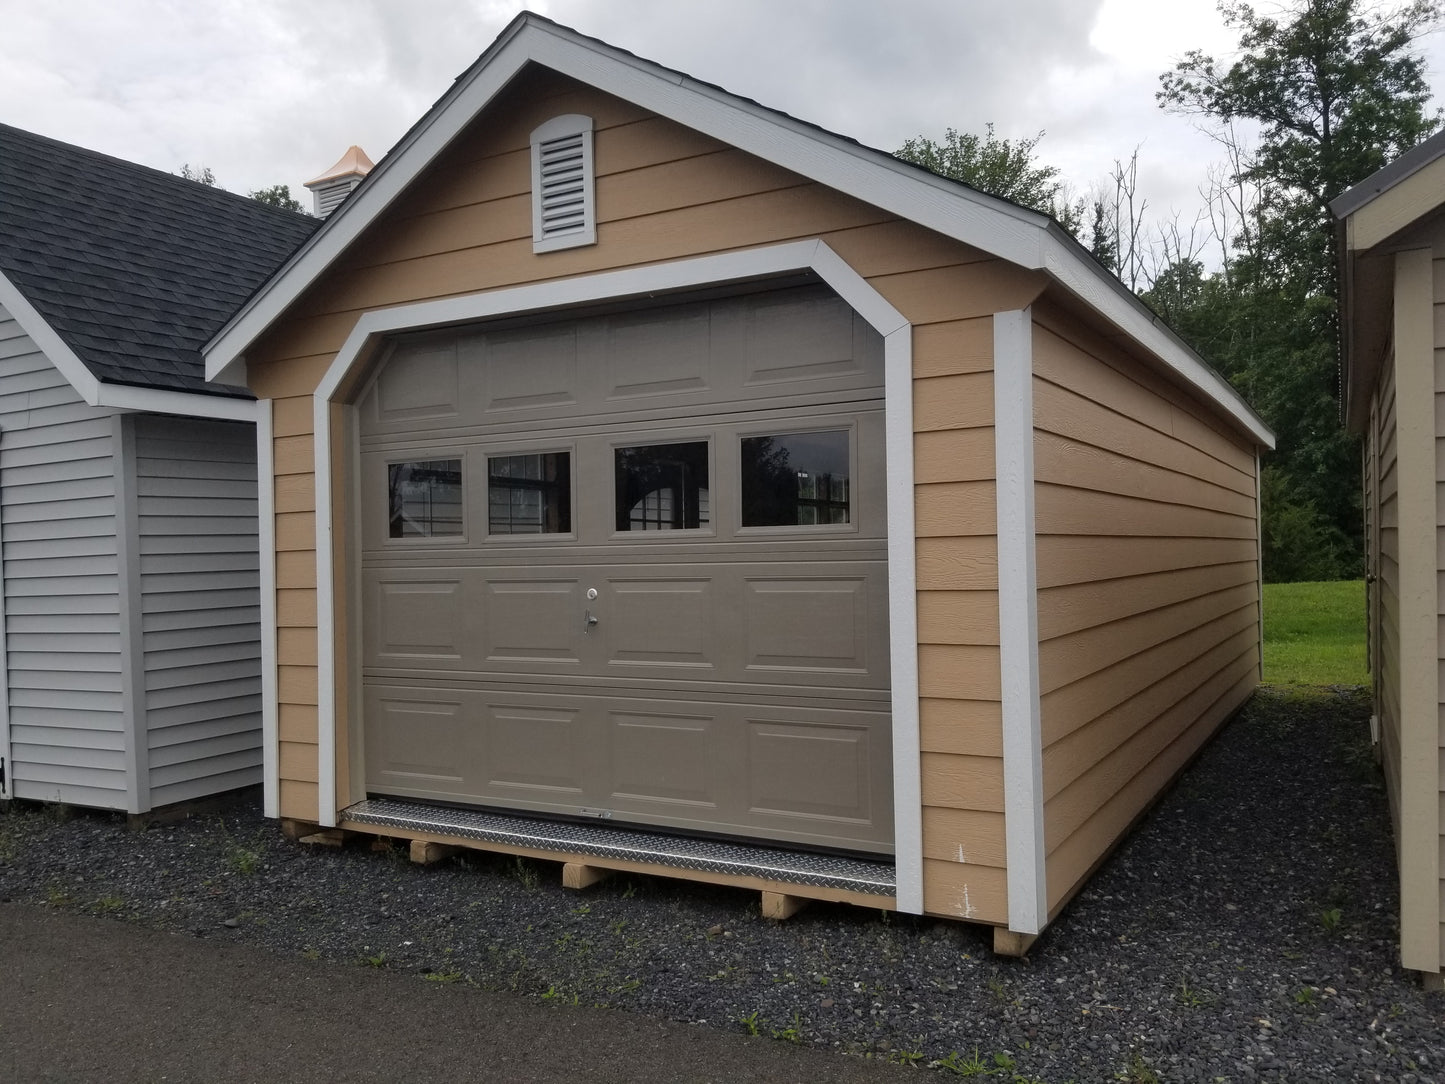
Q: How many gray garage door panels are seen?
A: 12